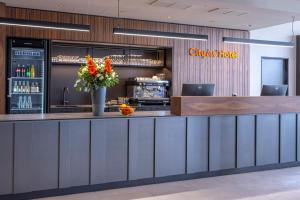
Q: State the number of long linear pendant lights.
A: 3